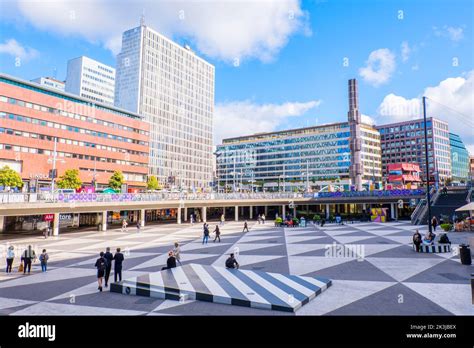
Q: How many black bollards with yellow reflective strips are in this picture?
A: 0